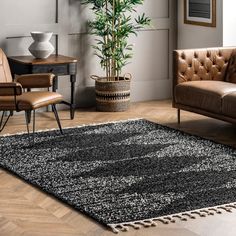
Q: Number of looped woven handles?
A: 2